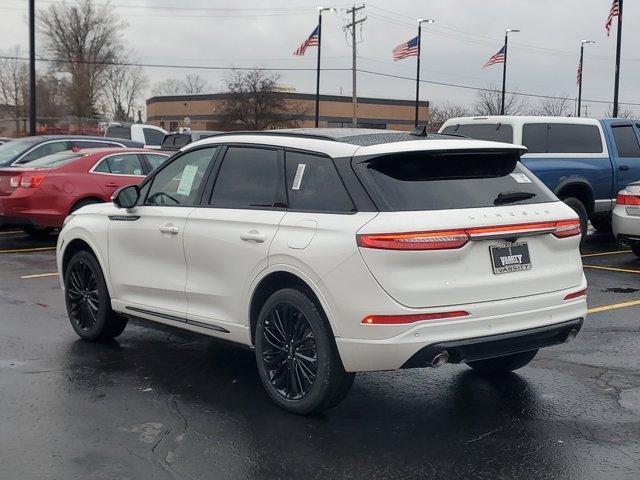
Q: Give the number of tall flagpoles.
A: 5